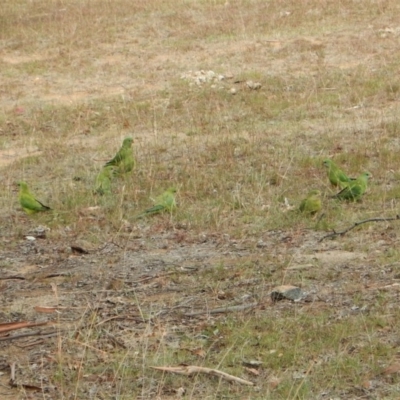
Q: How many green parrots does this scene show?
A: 7